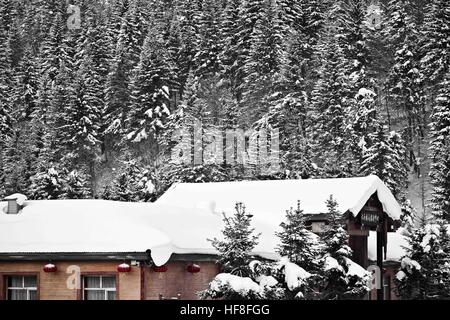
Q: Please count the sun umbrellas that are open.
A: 0